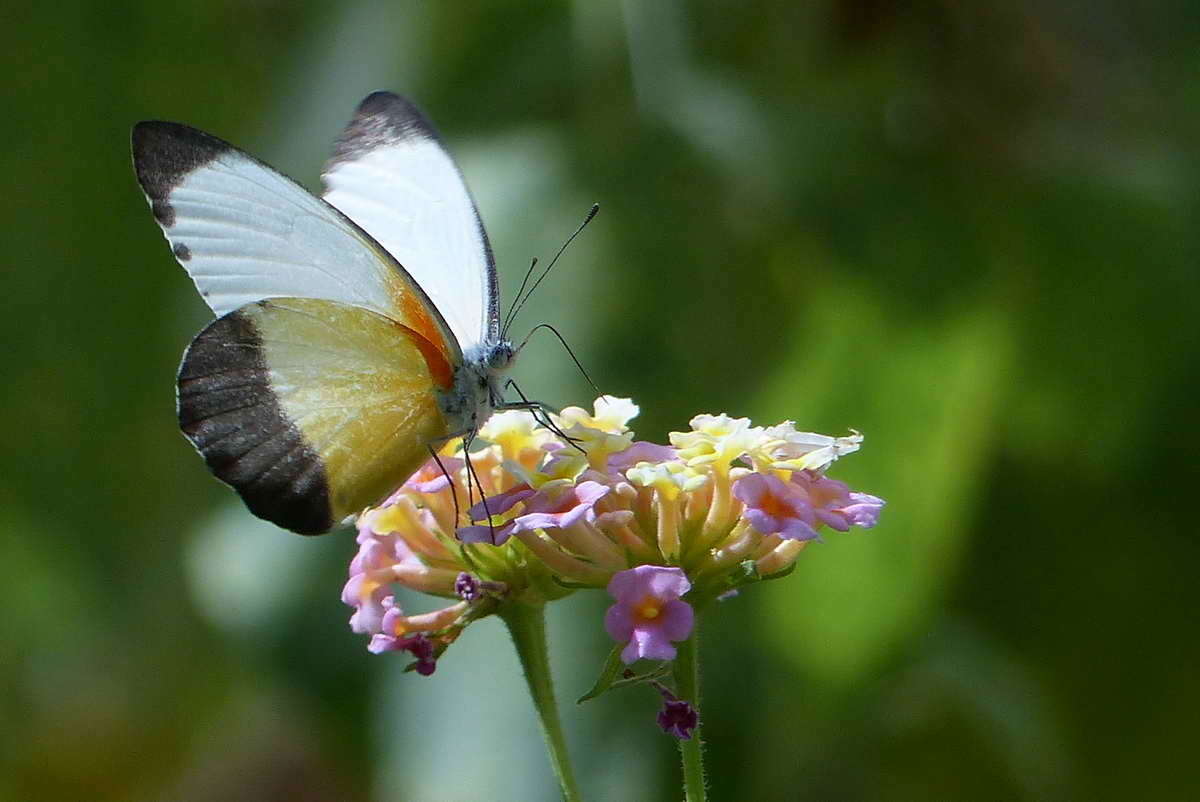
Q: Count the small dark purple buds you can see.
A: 3